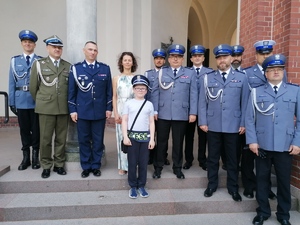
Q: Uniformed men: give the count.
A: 10